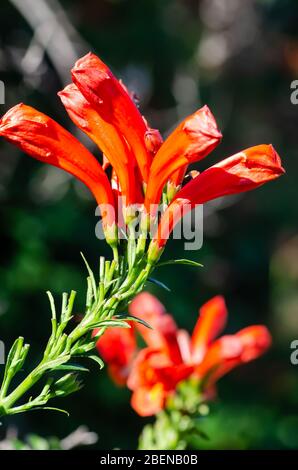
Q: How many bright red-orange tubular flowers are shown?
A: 5